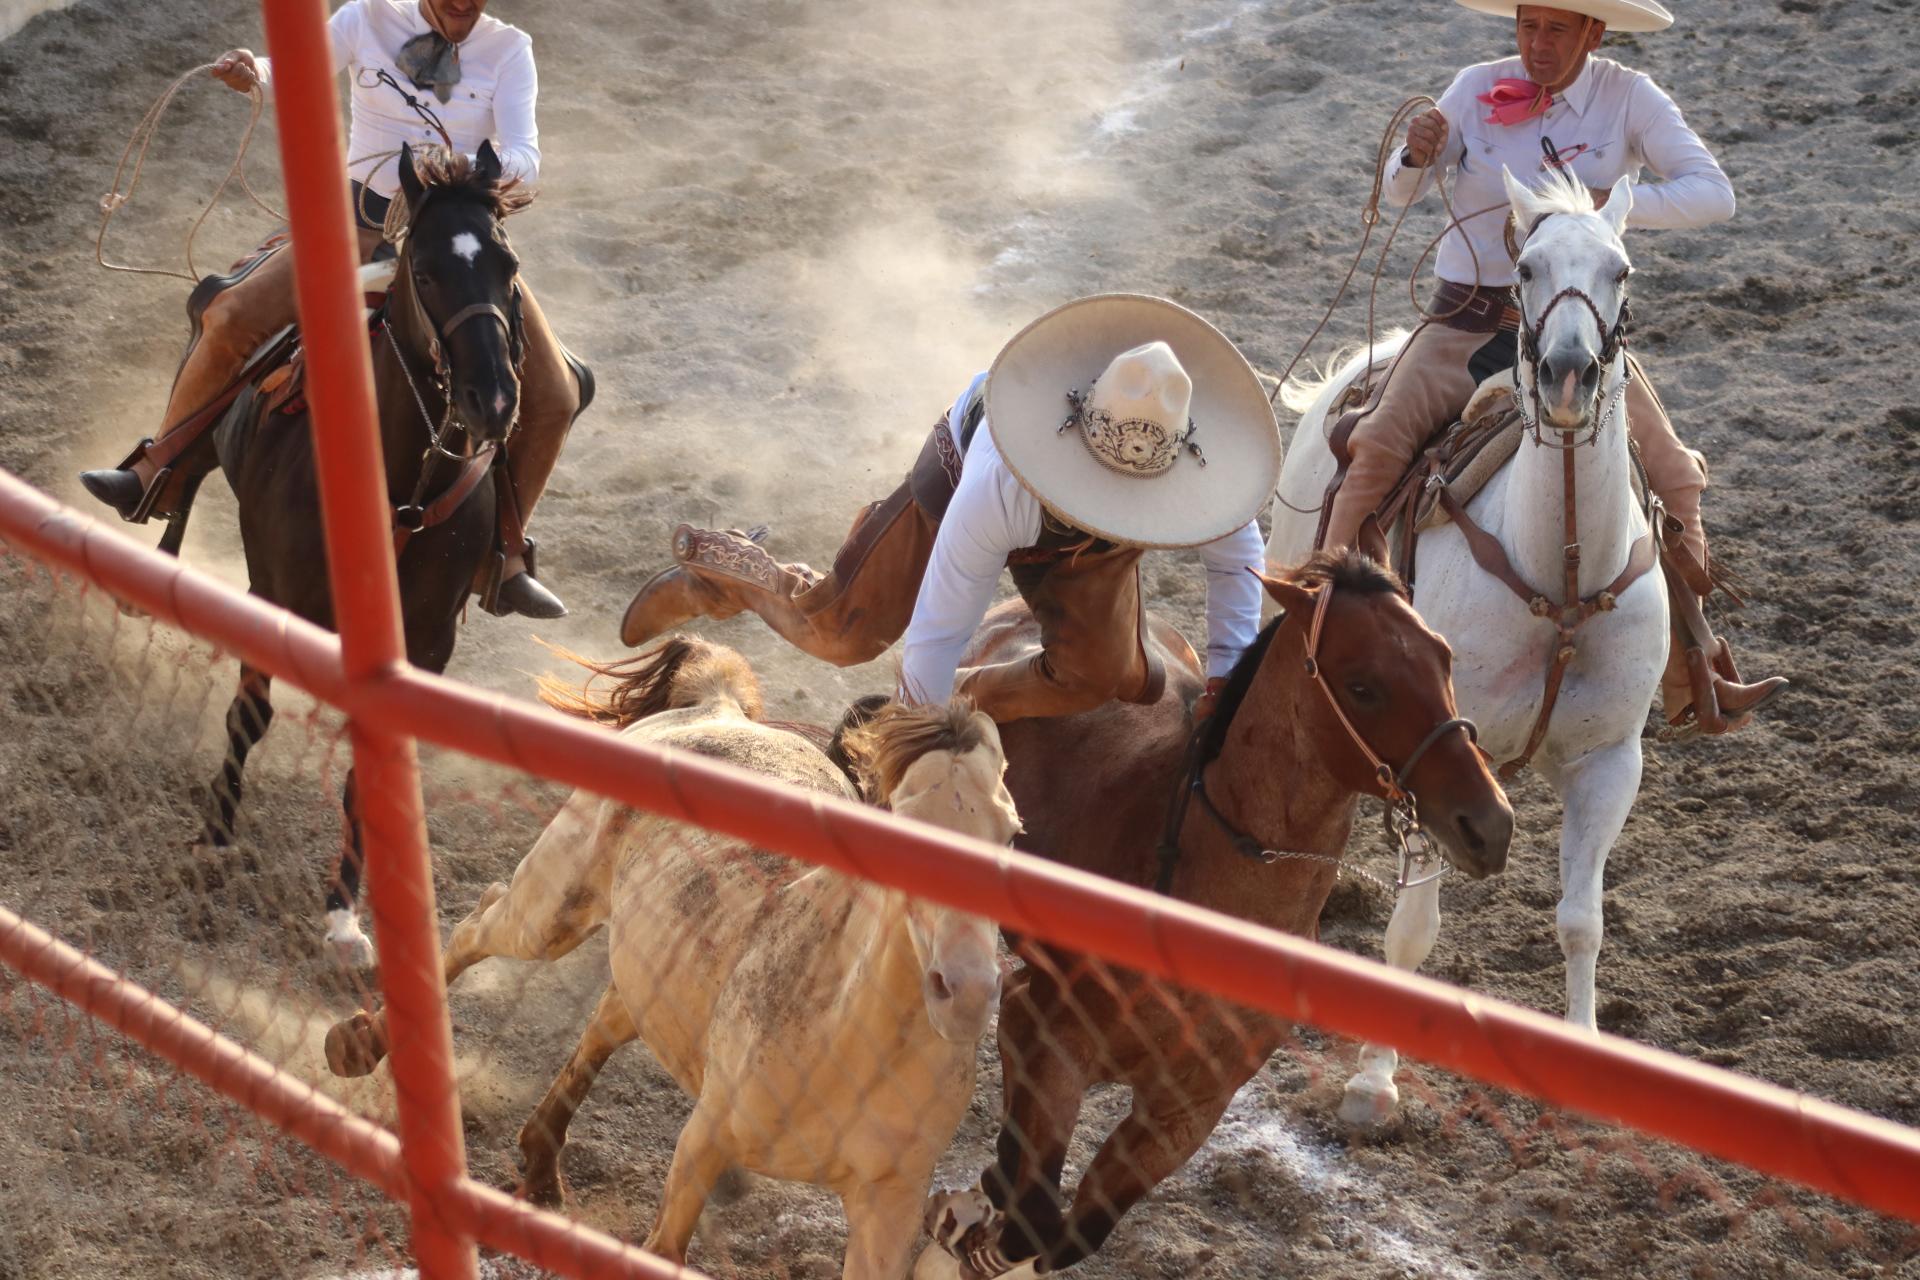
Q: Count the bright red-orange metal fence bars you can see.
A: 3